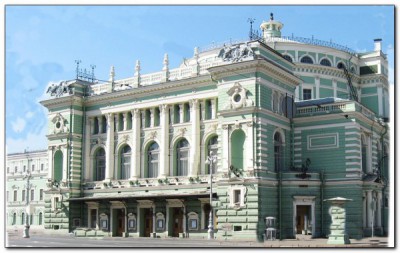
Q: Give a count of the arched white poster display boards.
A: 4